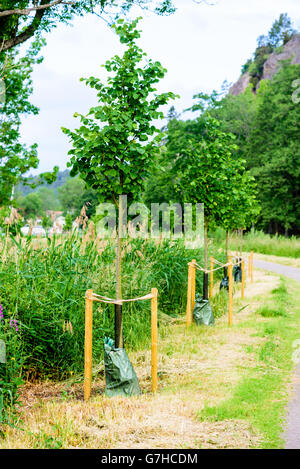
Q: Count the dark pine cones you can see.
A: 0